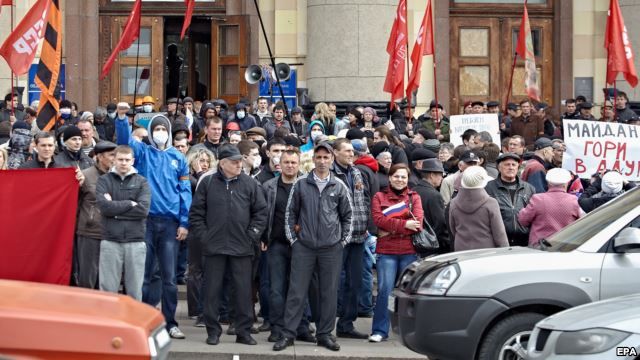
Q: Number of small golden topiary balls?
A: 0